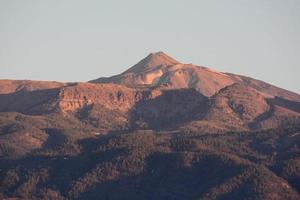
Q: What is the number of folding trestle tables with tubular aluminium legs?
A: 0